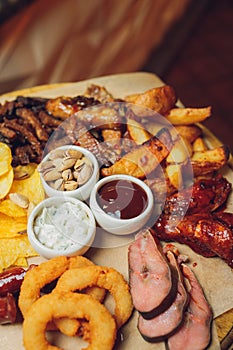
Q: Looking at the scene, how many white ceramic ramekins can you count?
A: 3